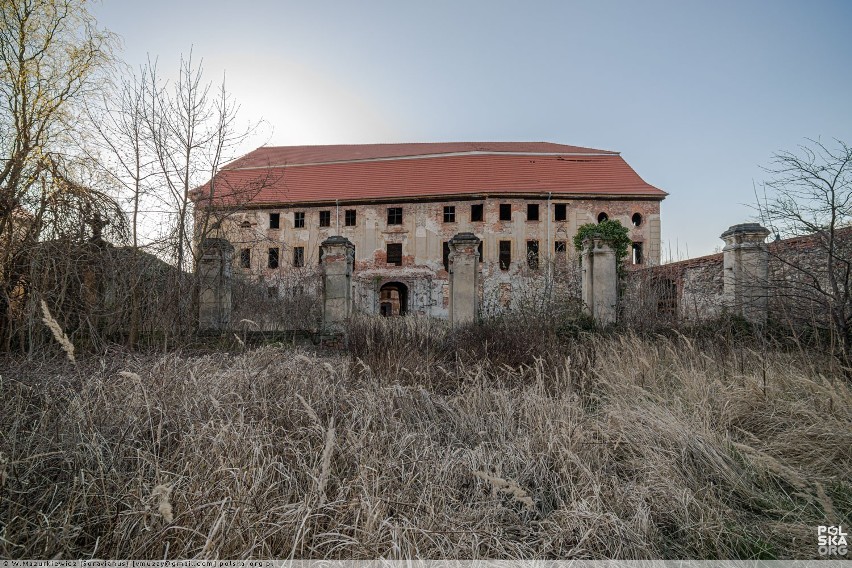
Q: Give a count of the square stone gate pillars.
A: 5